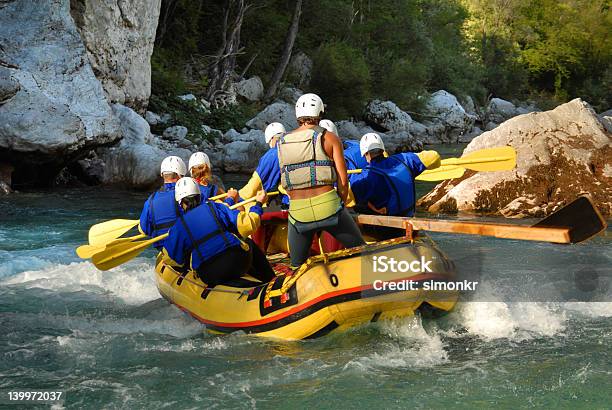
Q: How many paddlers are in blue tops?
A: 6